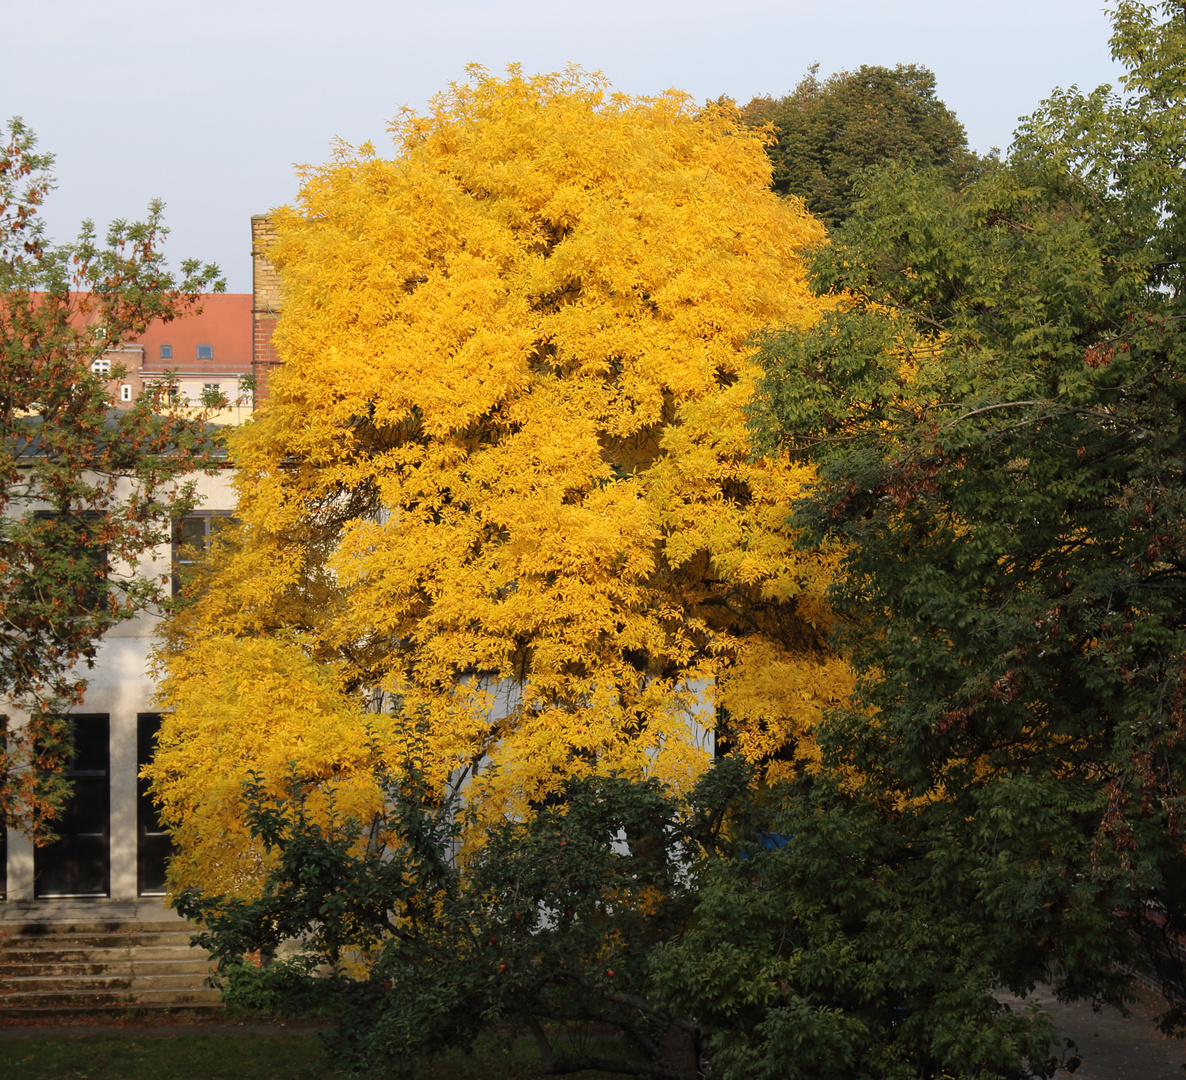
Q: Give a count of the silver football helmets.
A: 0